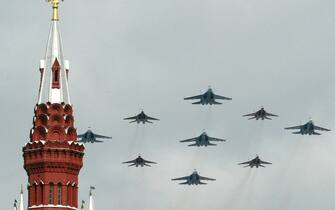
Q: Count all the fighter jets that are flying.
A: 9